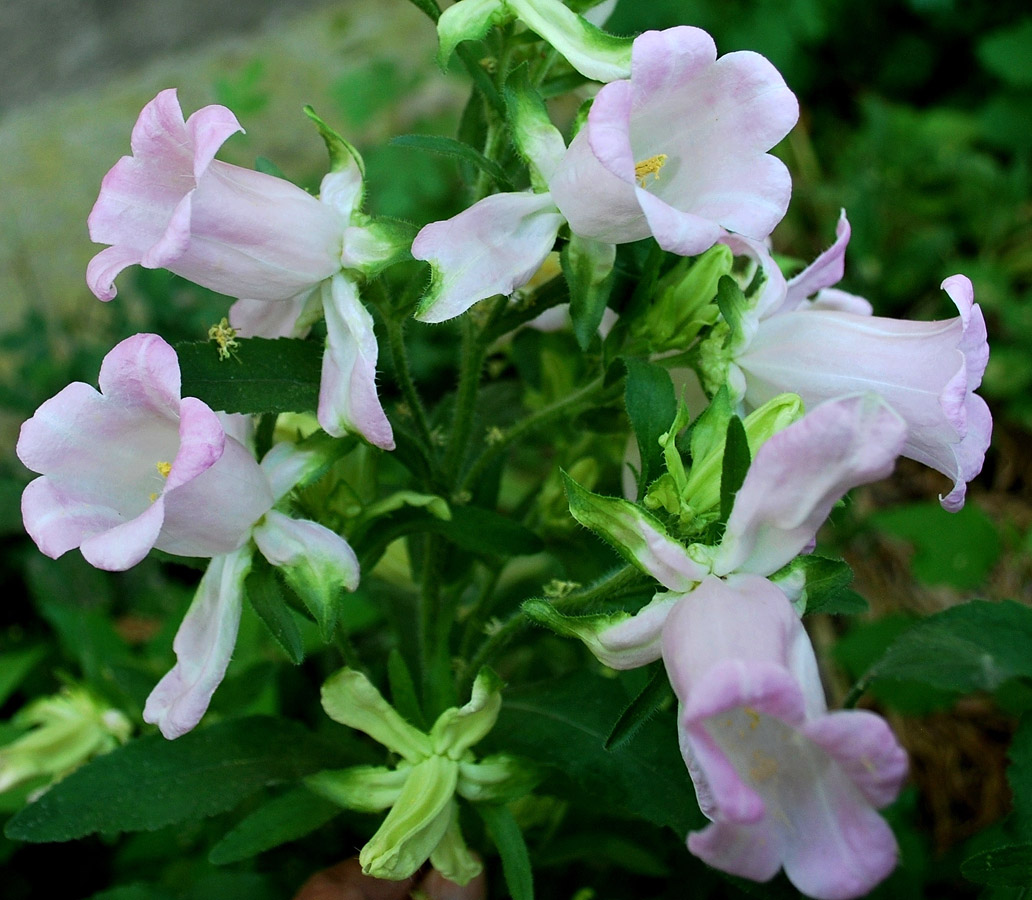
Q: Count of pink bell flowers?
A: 5